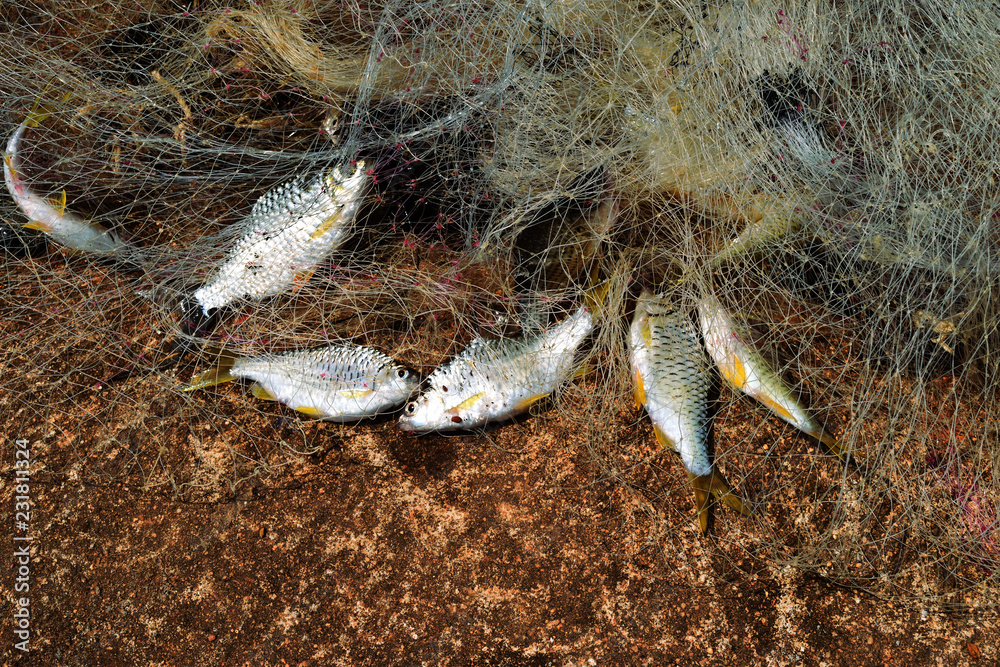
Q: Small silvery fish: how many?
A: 6